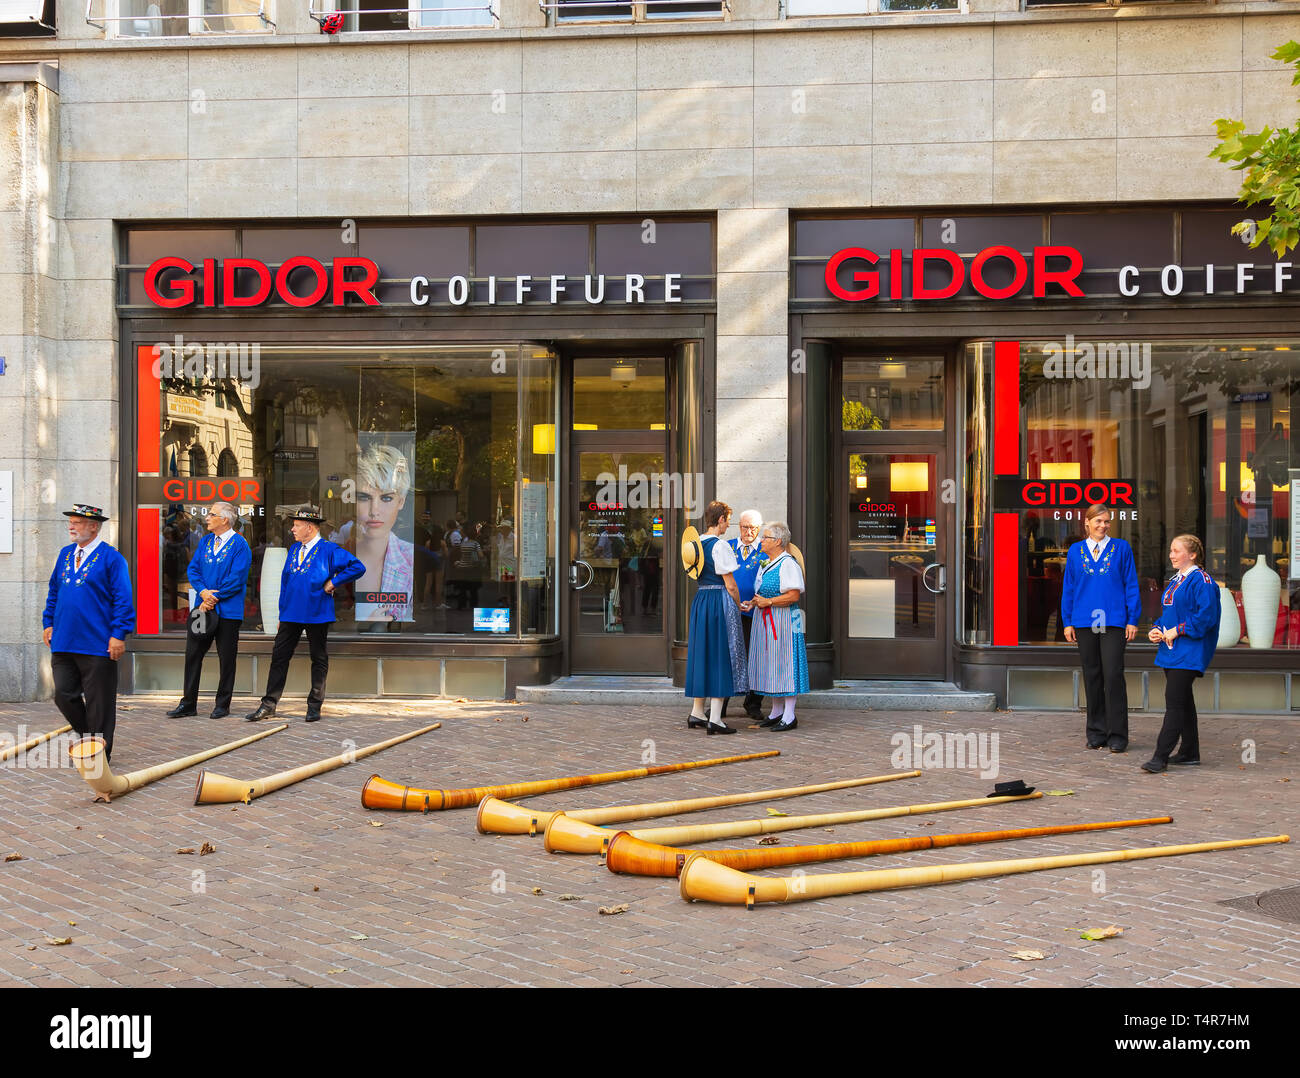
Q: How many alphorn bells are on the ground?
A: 7